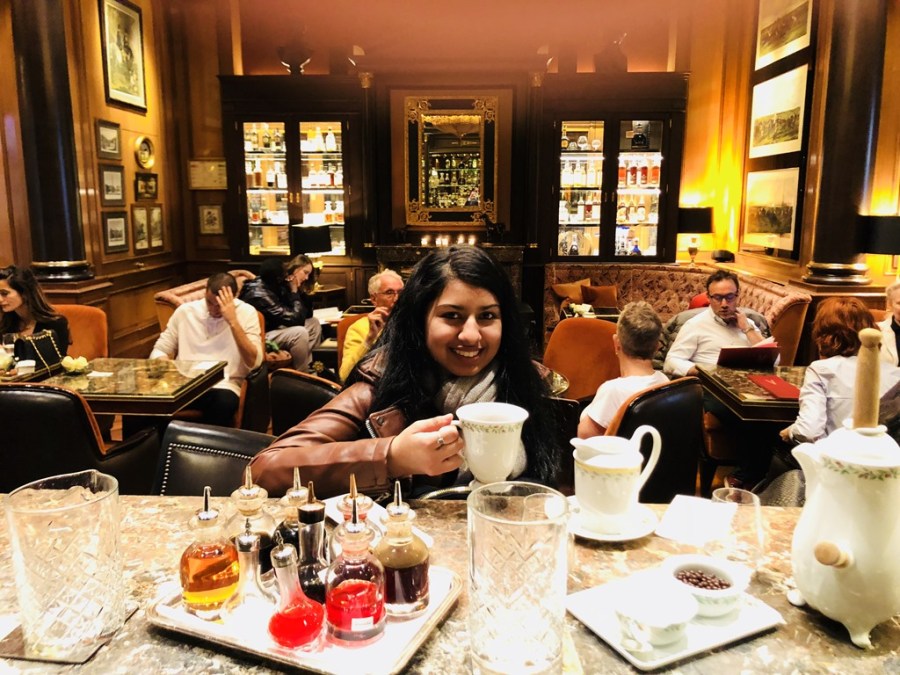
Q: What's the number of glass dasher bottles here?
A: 9